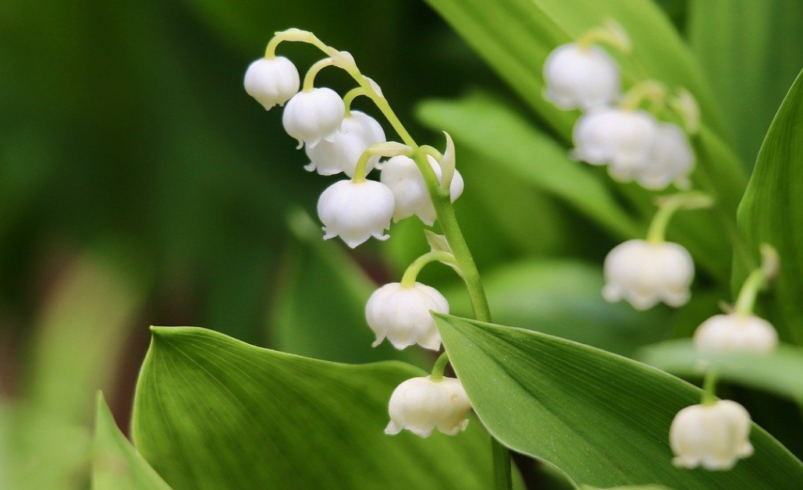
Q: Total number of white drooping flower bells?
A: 13